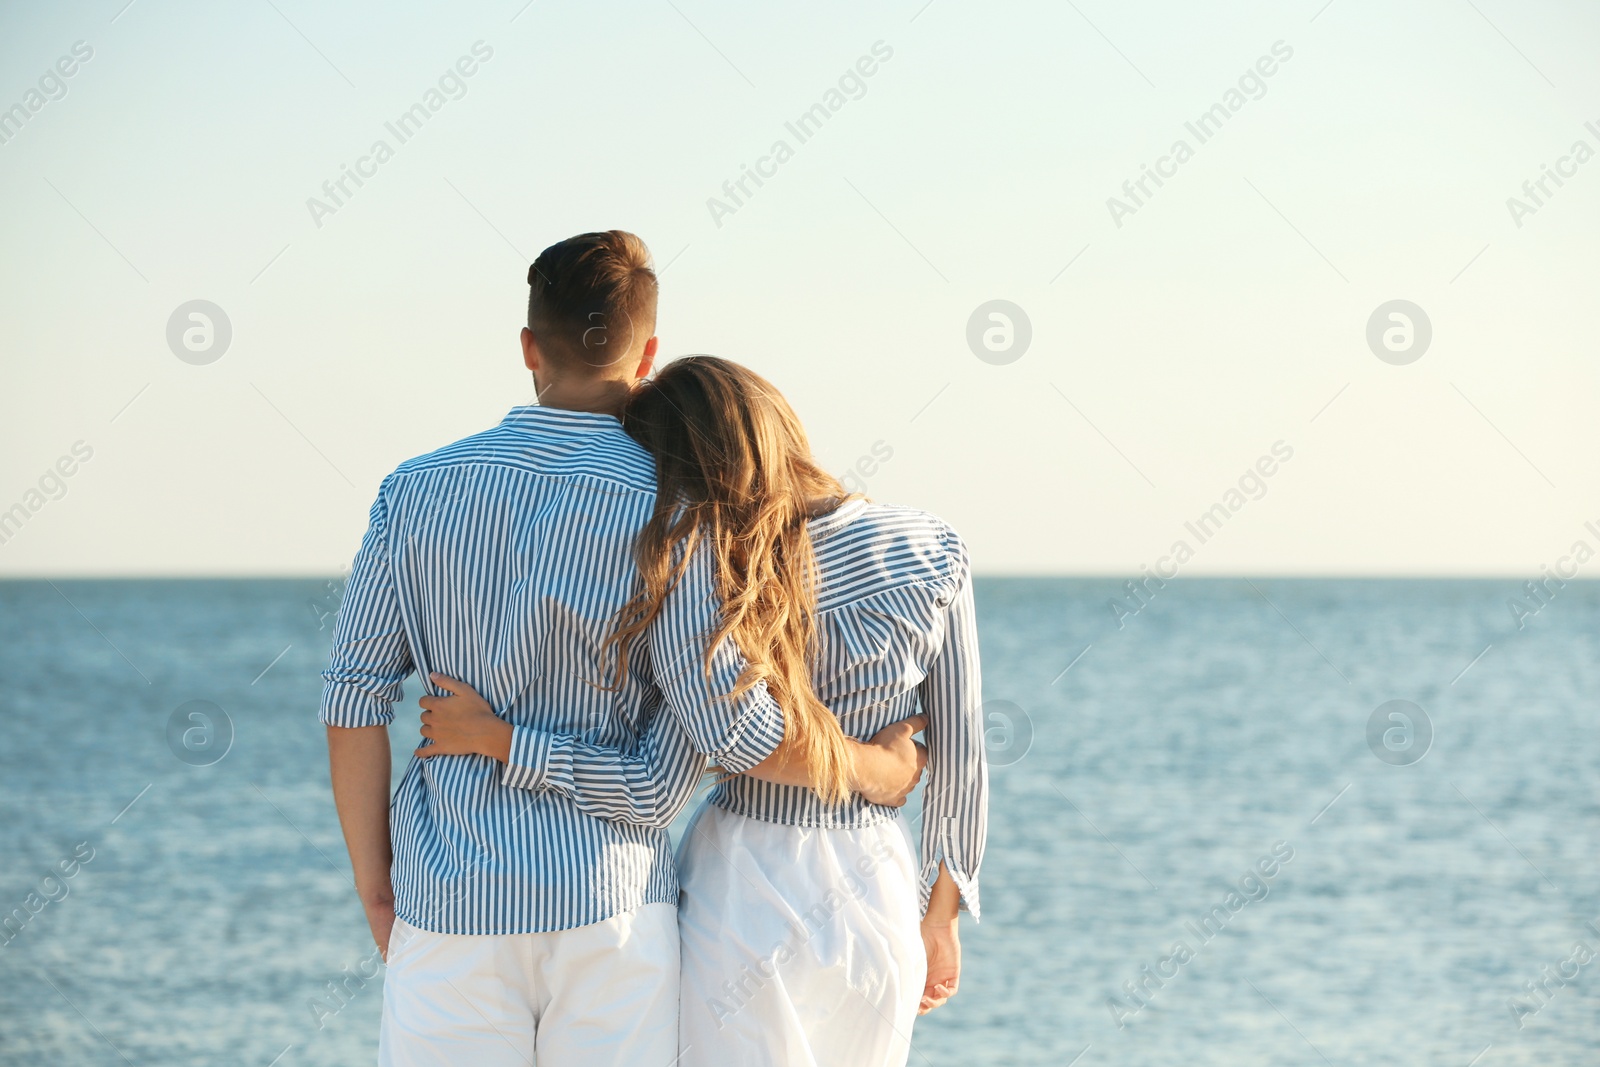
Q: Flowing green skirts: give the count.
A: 0